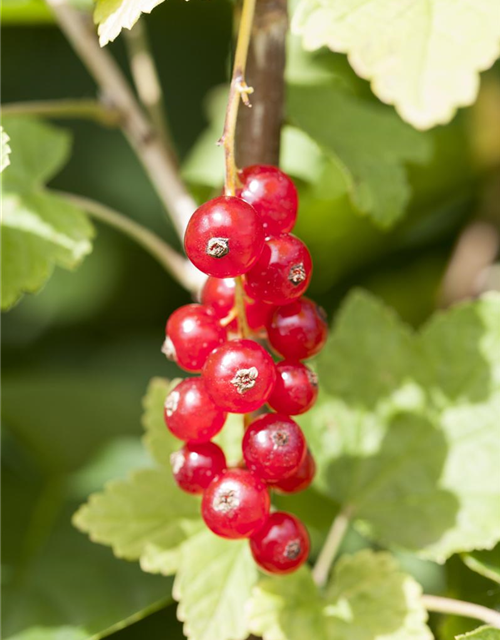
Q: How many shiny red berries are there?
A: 14